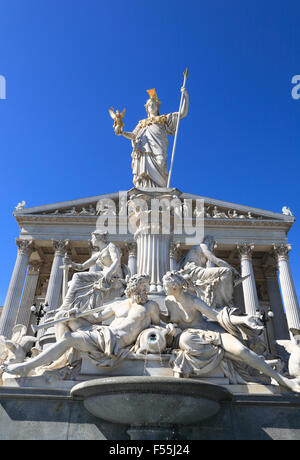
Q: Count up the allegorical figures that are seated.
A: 4